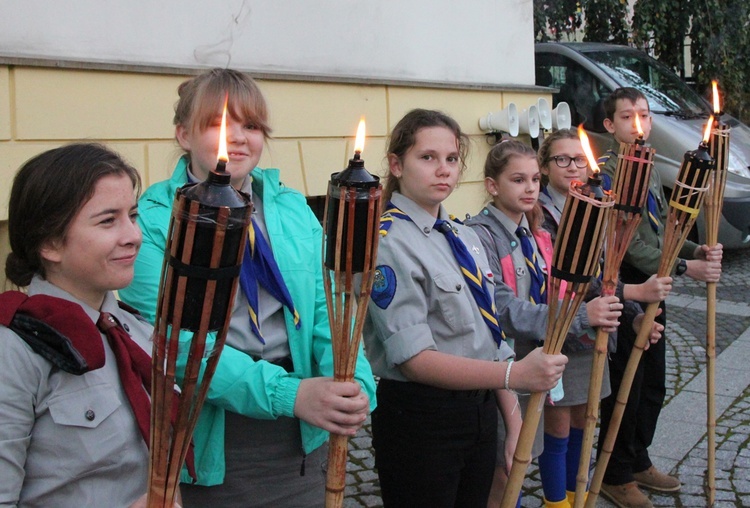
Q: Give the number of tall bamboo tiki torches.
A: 6